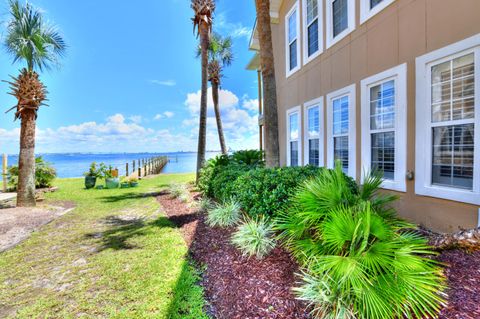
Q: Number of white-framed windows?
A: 9